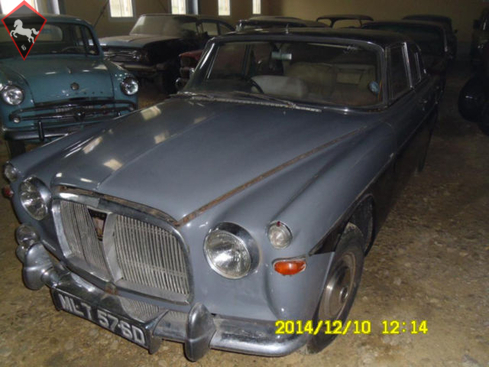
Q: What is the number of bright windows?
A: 5